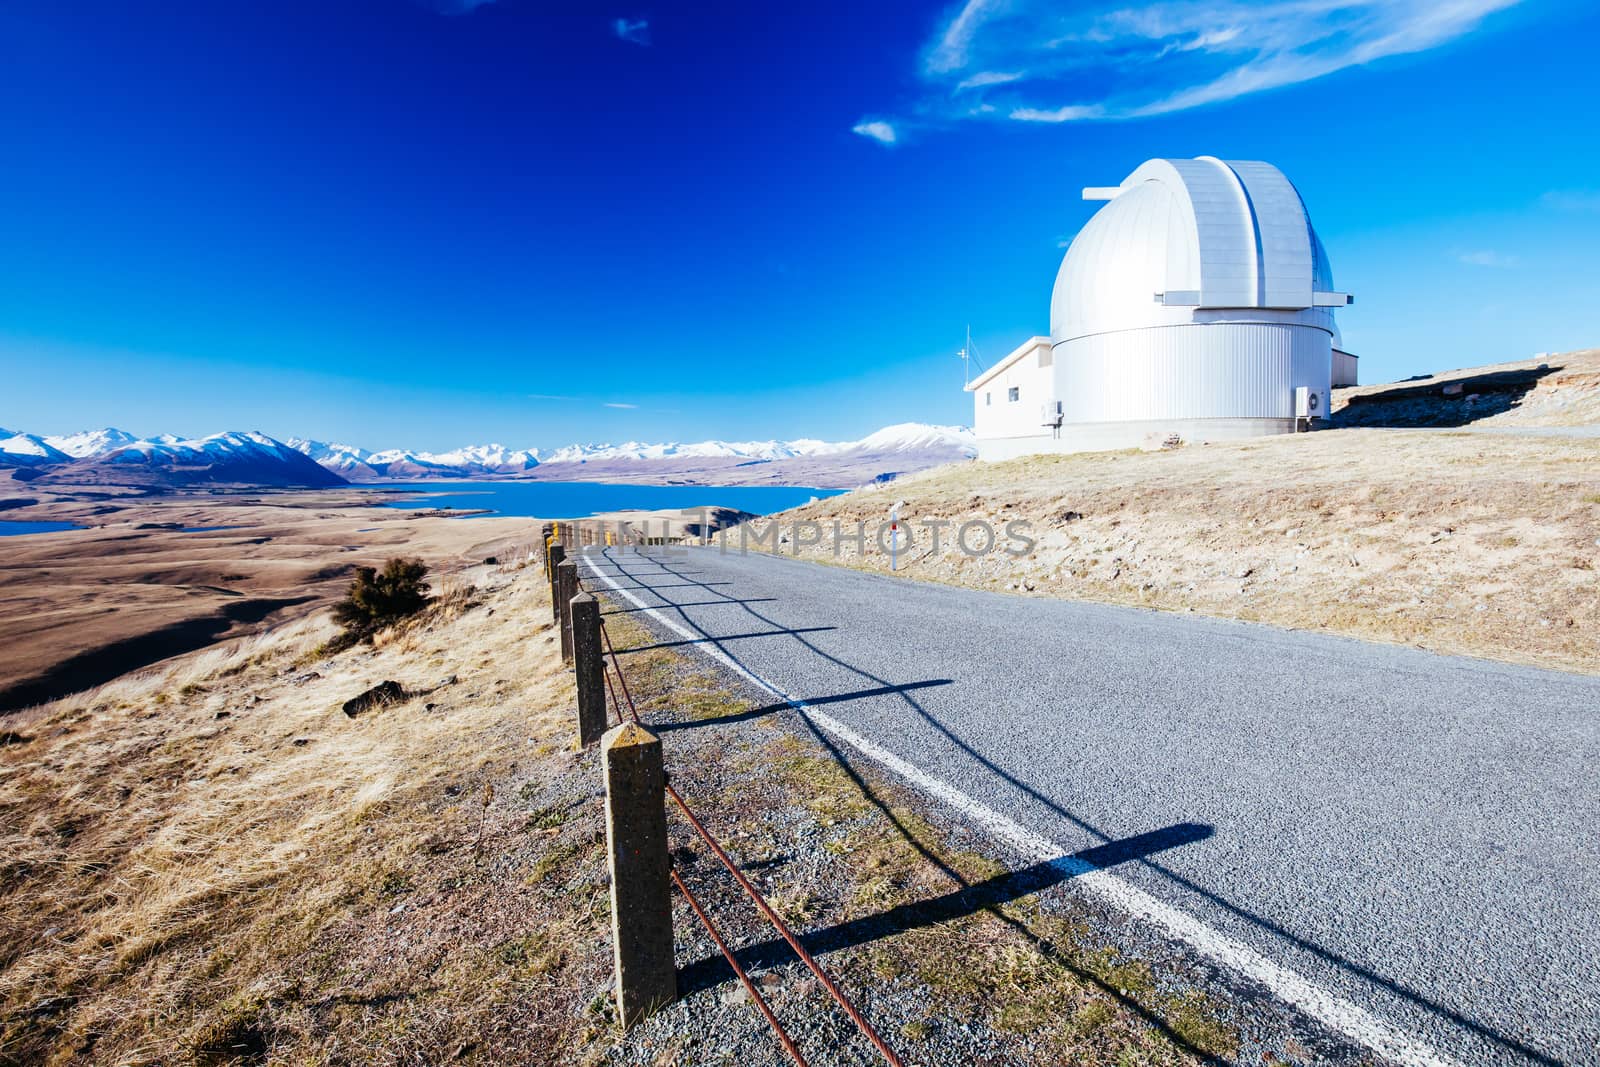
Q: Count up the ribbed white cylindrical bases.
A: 1